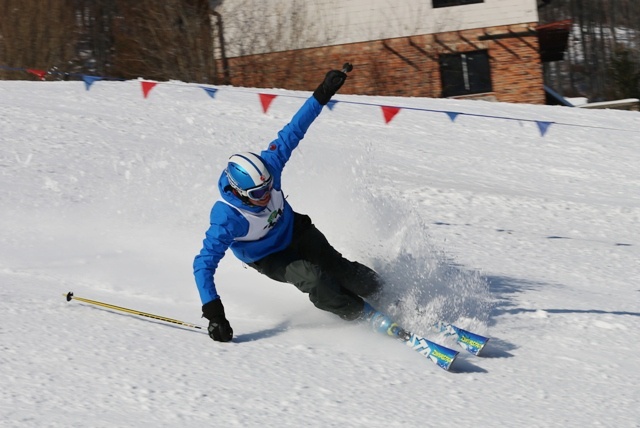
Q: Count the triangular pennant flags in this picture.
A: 9